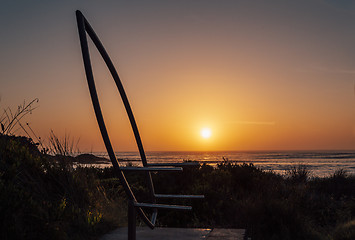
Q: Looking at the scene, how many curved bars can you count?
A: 2